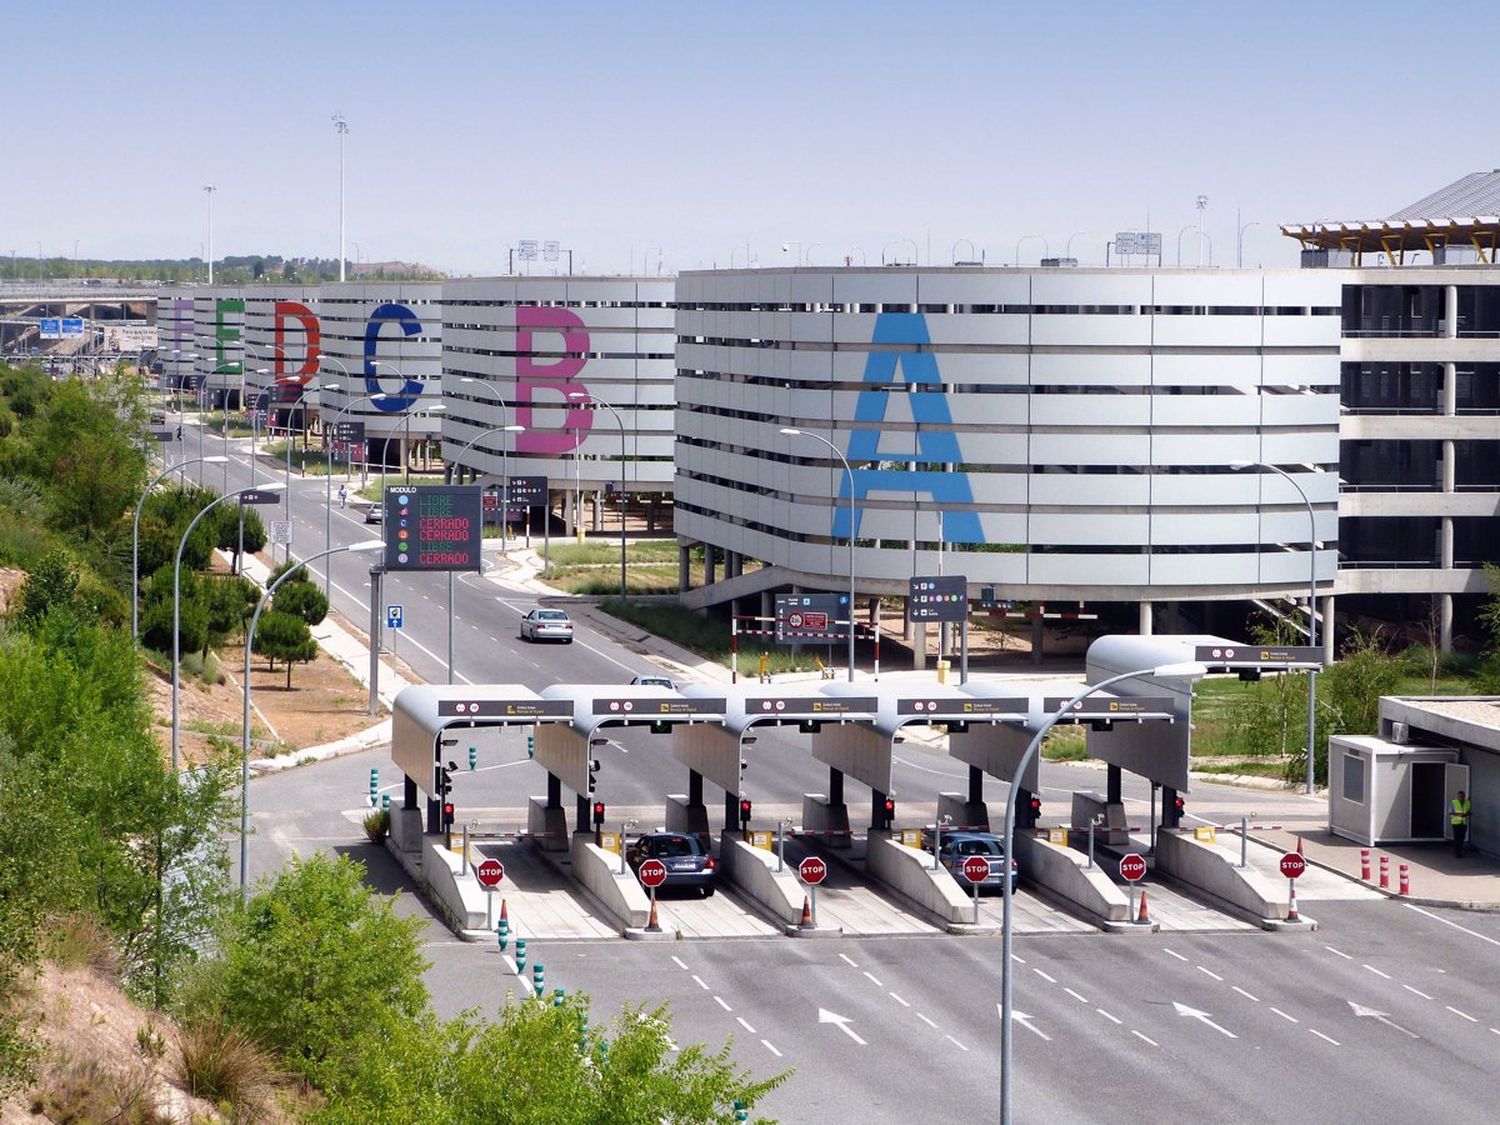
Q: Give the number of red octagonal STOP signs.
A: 6